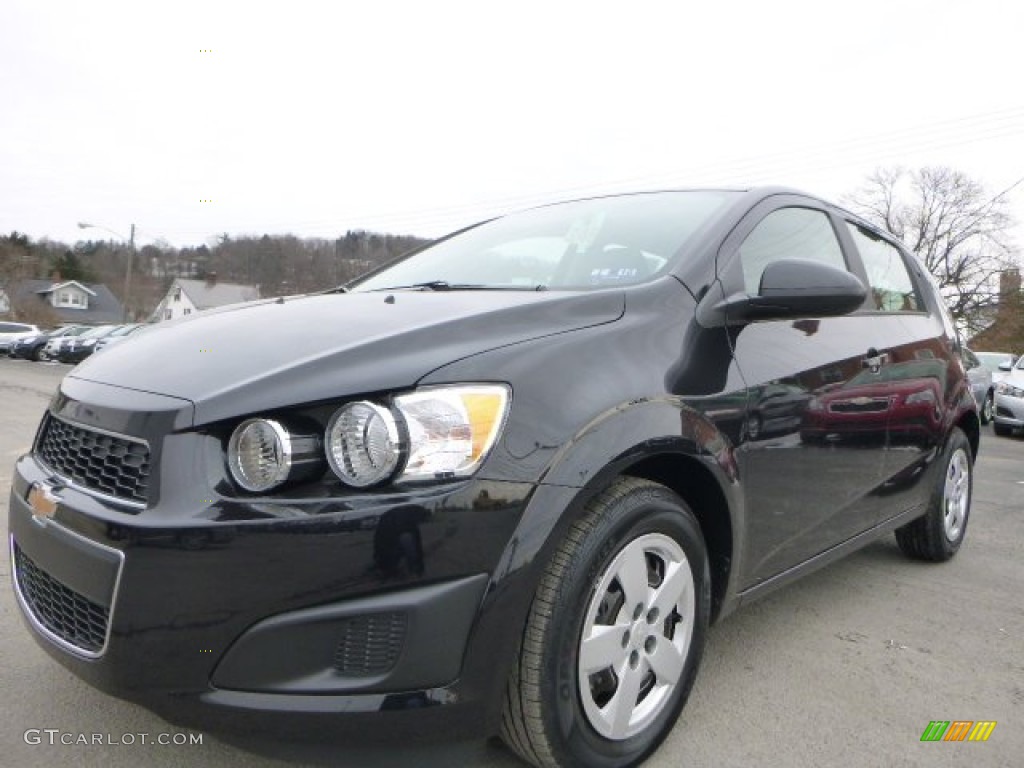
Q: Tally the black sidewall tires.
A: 2